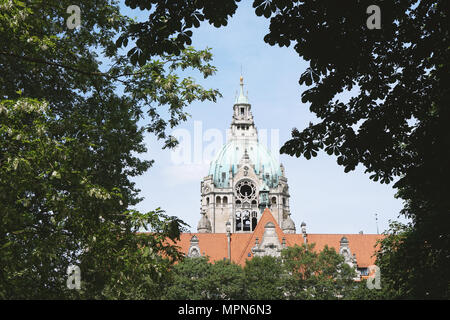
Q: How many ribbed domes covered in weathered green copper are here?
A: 1